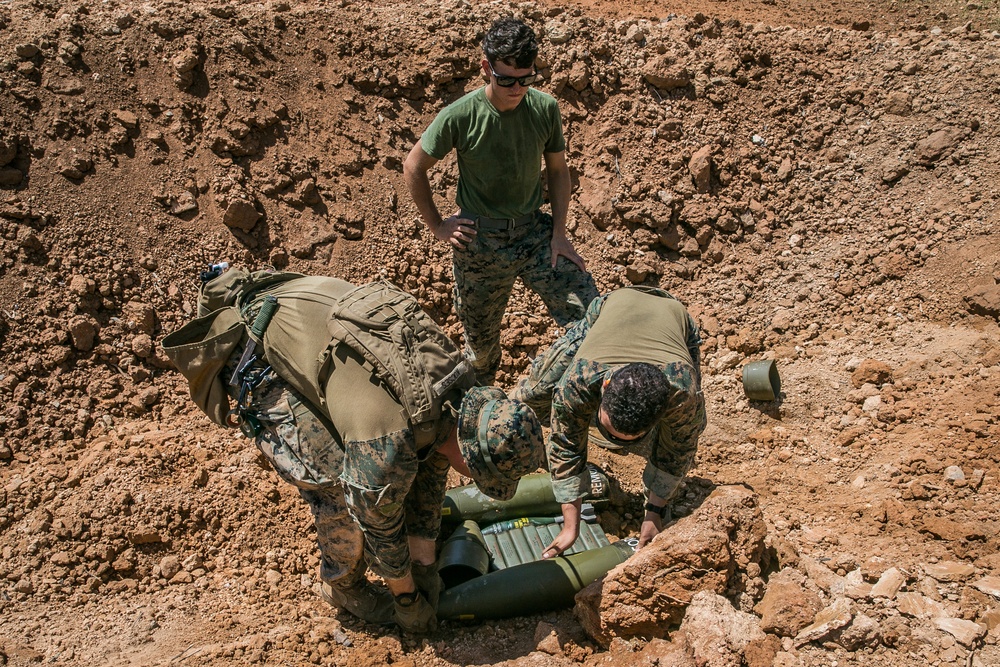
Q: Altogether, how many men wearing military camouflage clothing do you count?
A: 3